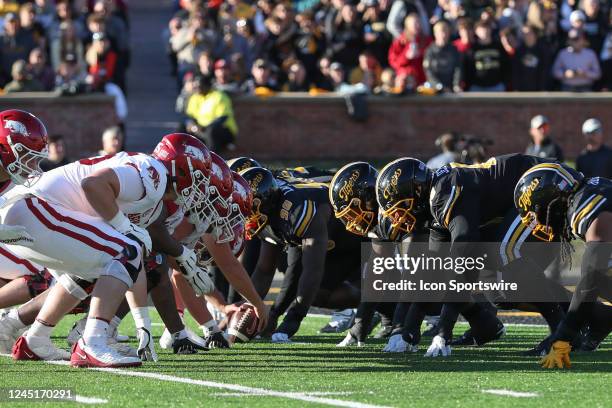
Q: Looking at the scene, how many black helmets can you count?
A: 5